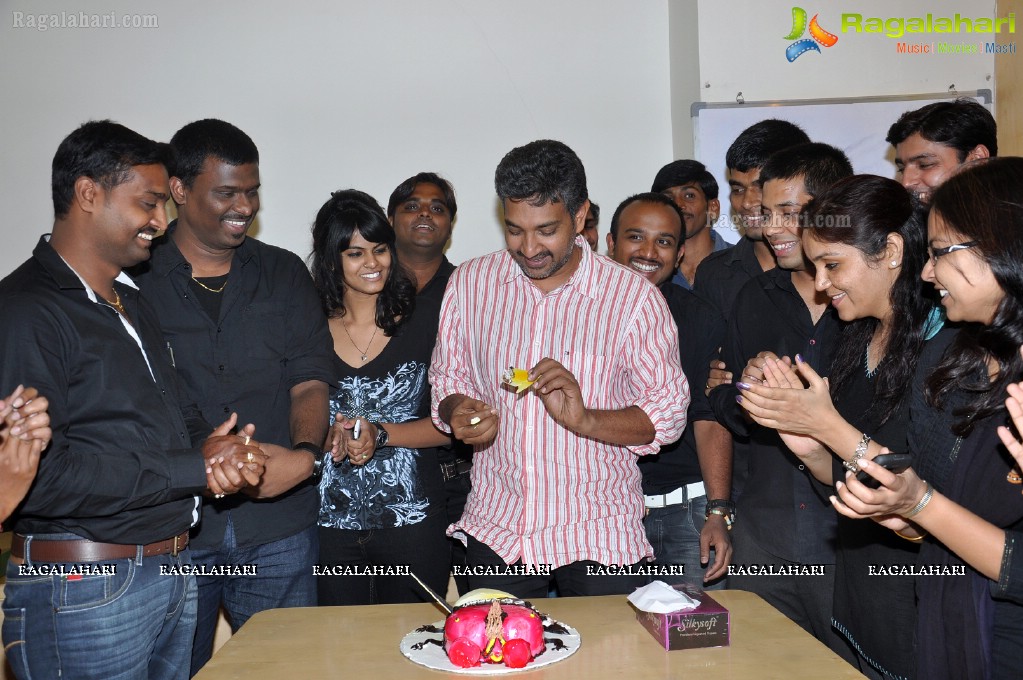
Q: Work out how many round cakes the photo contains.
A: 1